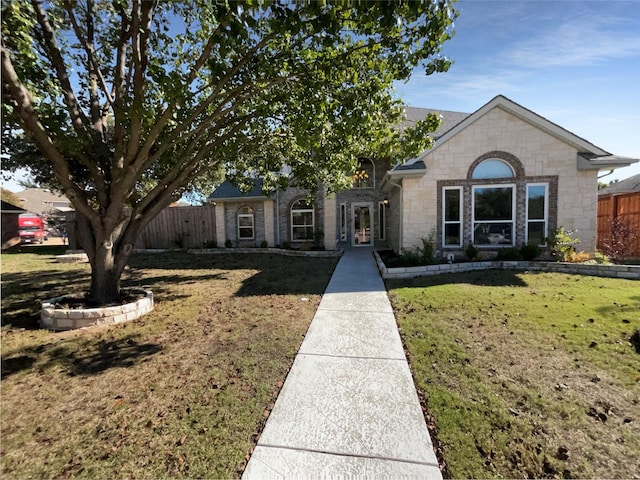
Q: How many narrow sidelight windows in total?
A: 2